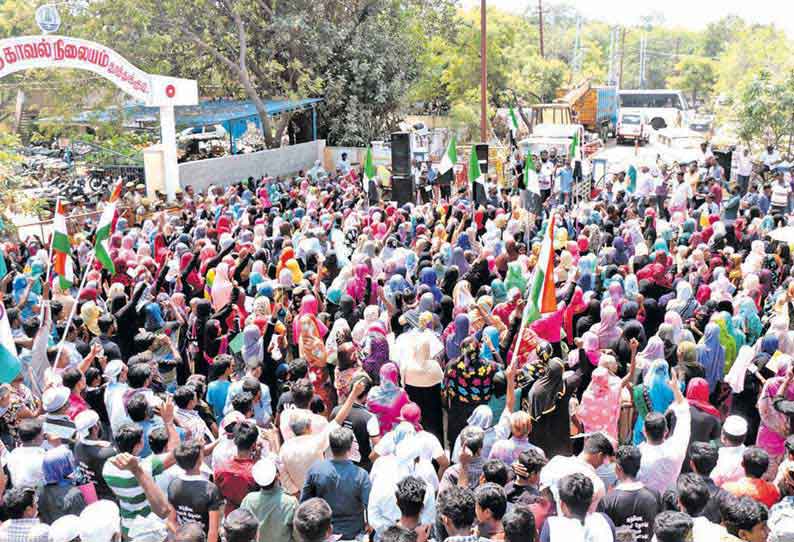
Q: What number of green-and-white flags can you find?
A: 6